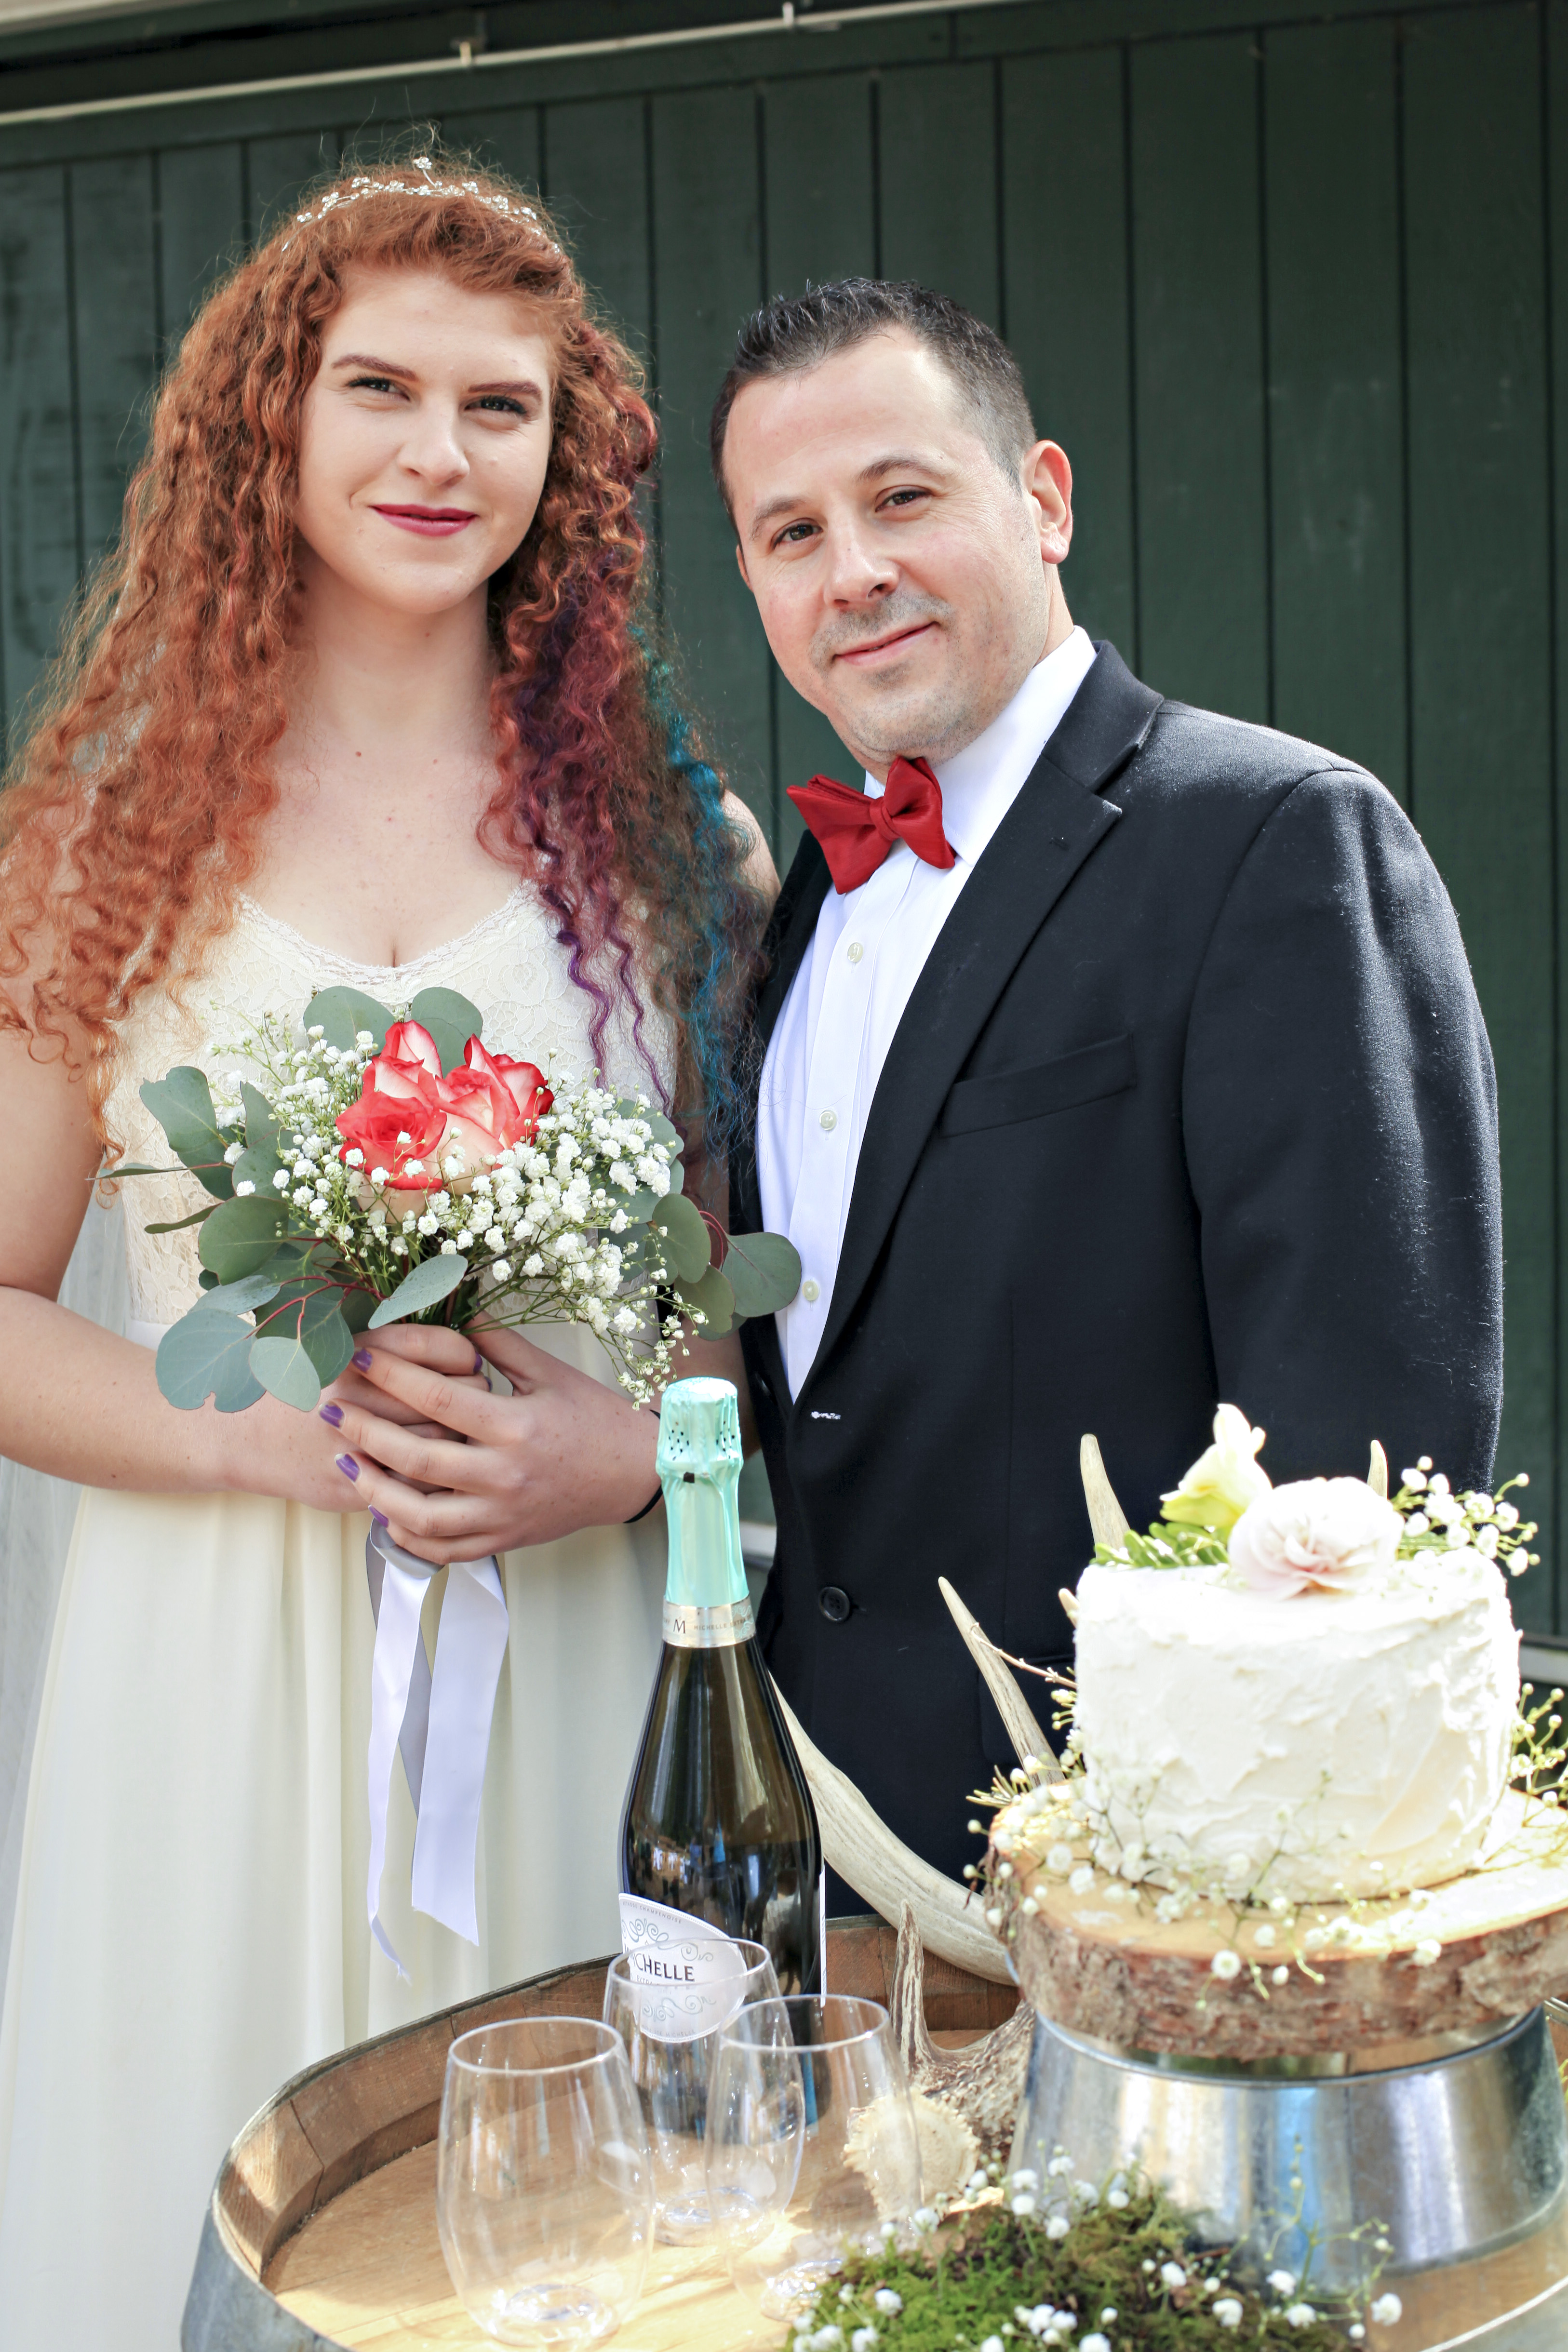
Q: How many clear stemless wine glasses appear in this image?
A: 3